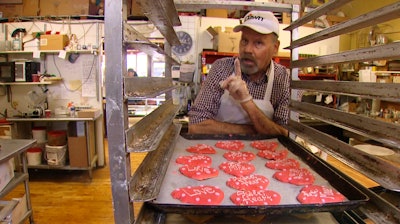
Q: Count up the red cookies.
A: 14